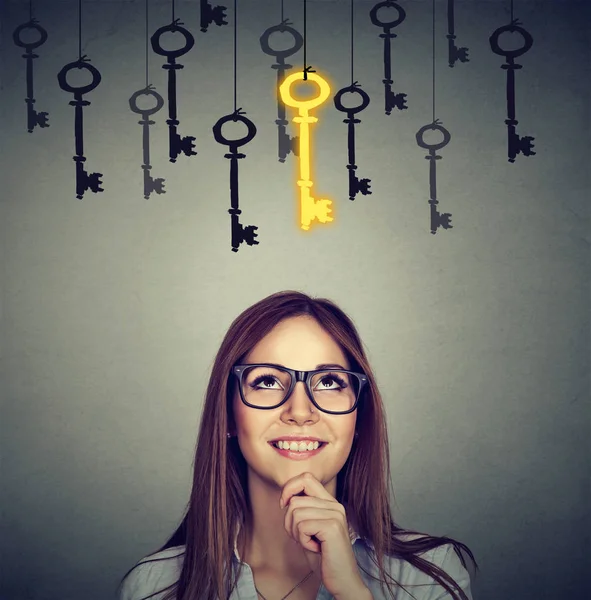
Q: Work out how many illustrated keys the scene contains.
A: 13